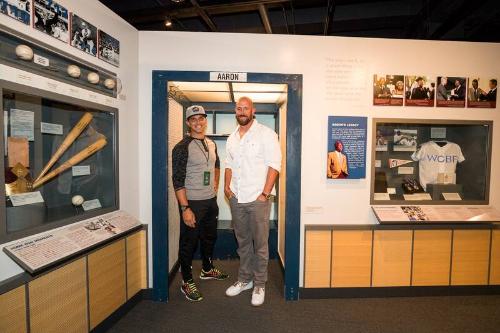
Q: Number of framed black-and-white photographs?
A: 4